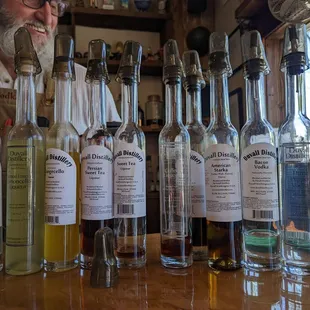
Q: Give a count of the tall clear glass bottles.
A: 9